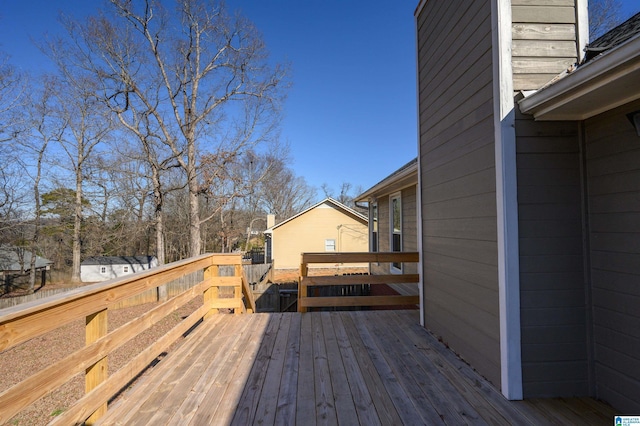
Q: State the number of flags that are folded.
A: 0